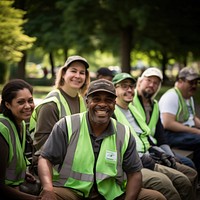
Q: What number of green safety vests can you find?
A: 6